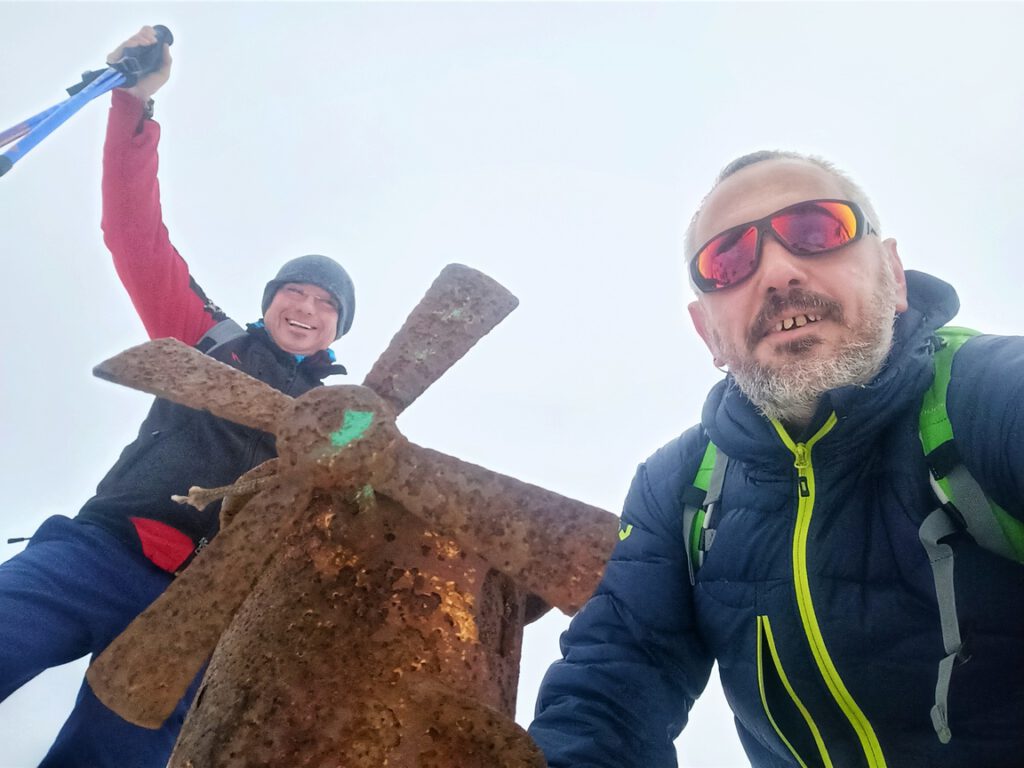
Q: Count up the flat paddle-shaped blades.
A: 4